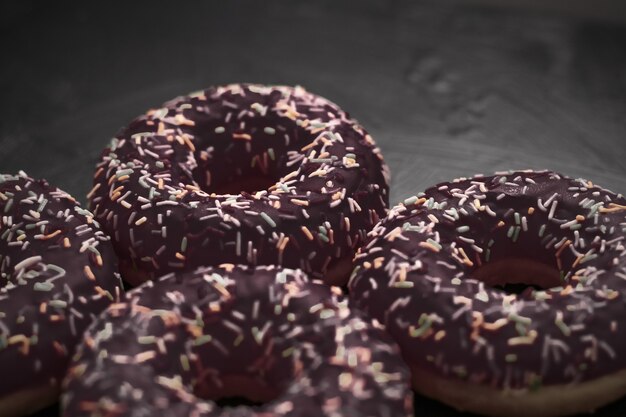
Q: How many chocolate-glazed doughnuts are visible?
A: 4